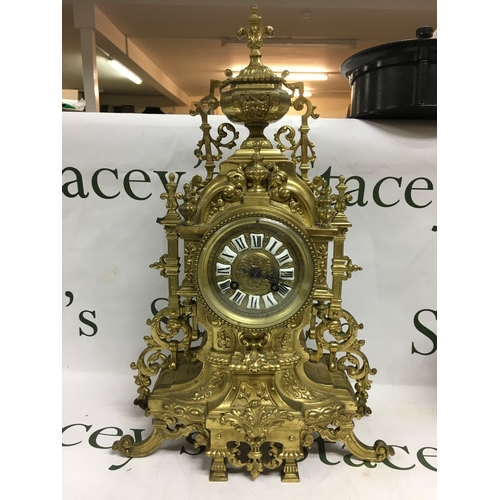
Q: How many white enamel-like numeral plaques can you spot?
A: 12